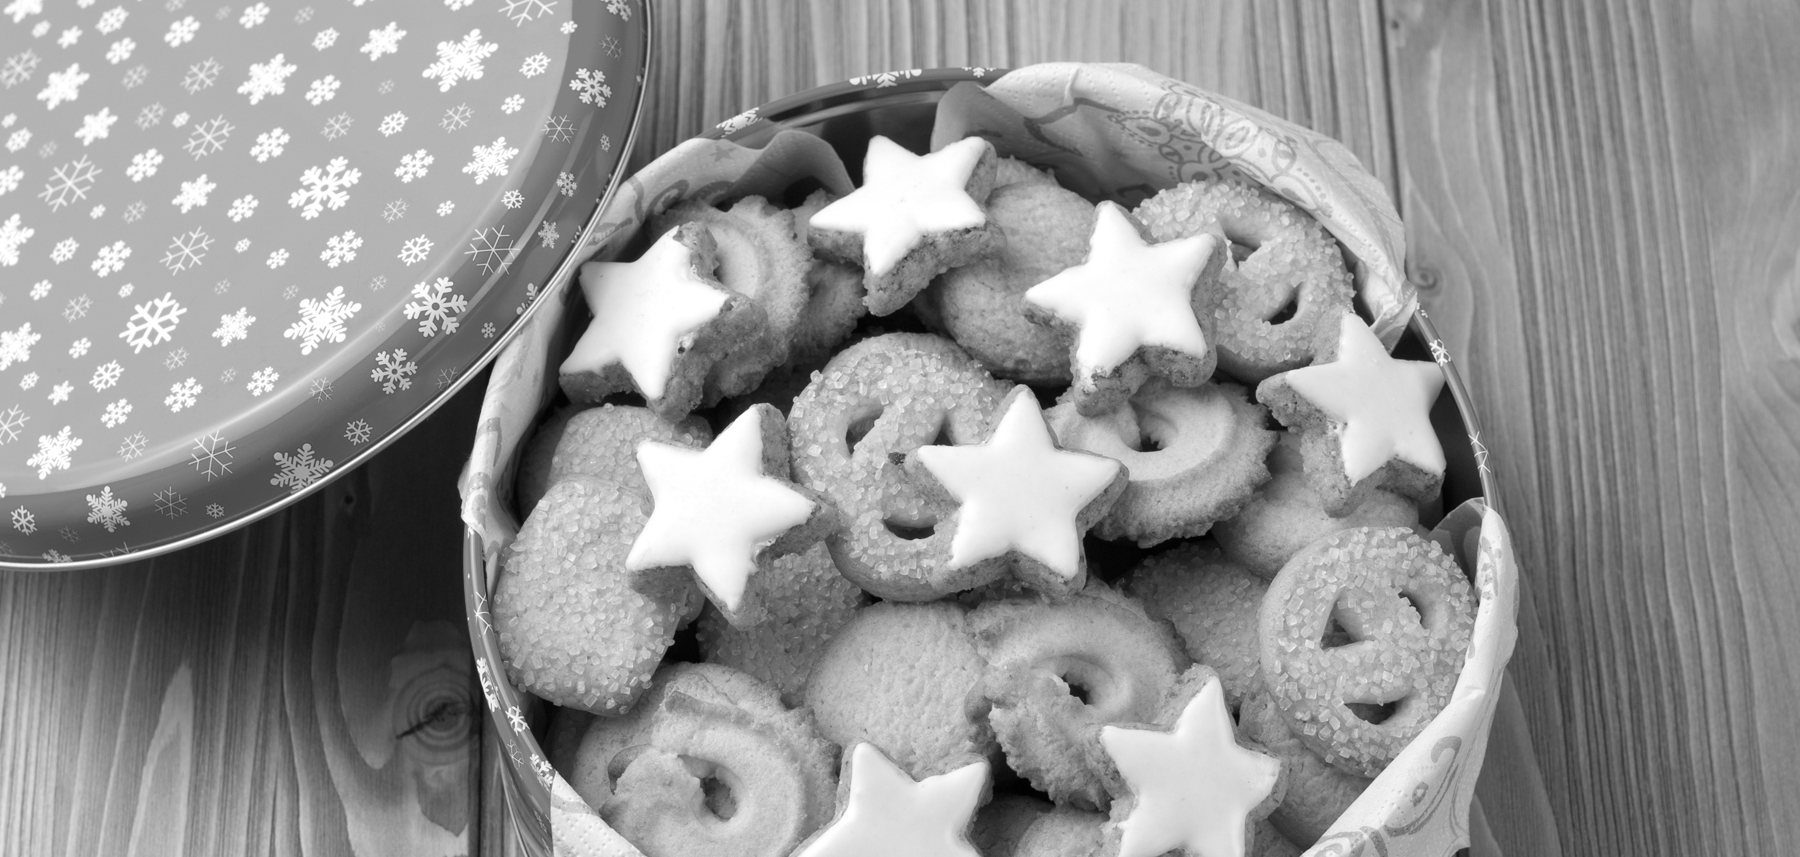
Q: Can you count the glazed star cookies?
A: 8